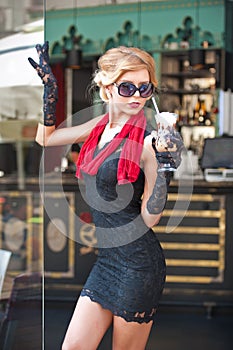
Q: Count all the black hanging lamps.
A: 2